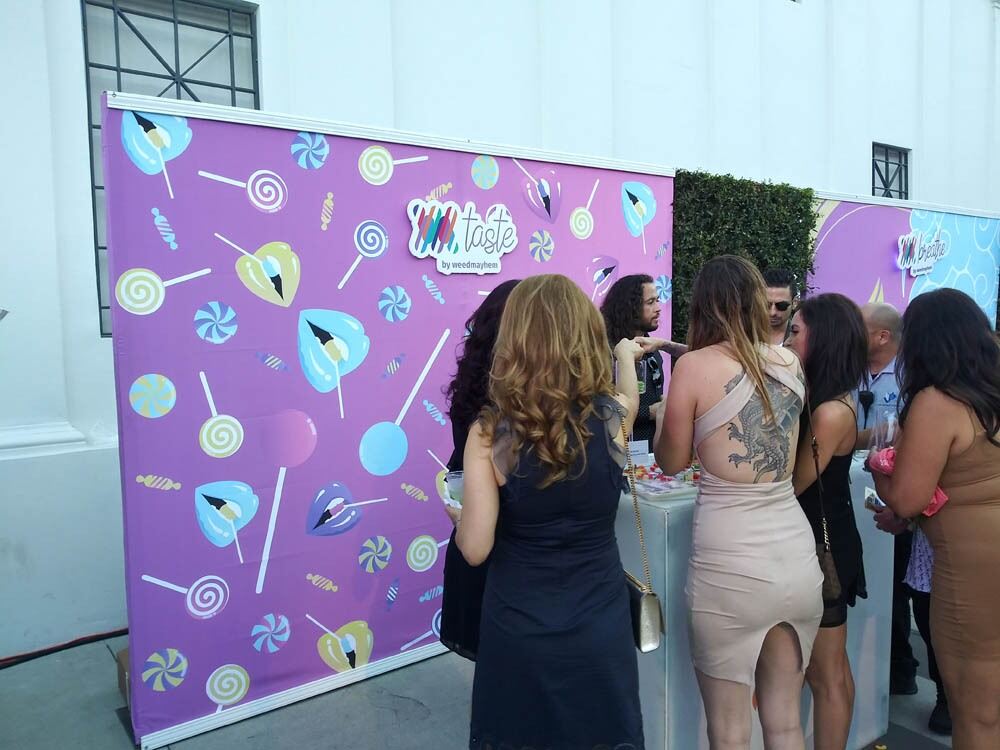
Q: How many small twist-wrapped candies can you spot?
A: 13